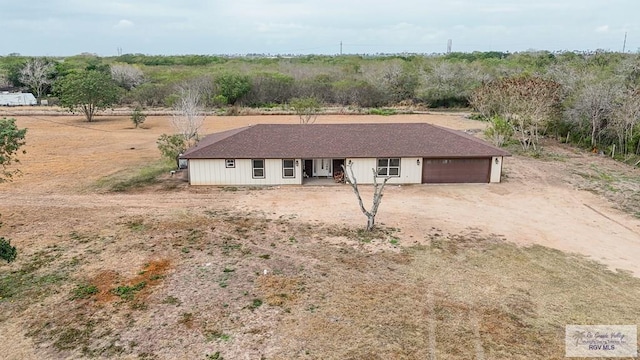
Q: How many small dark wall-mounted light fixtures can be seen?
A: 4